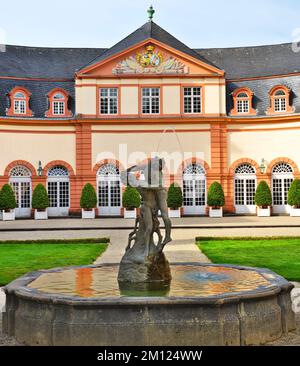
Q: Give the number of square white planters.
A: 8